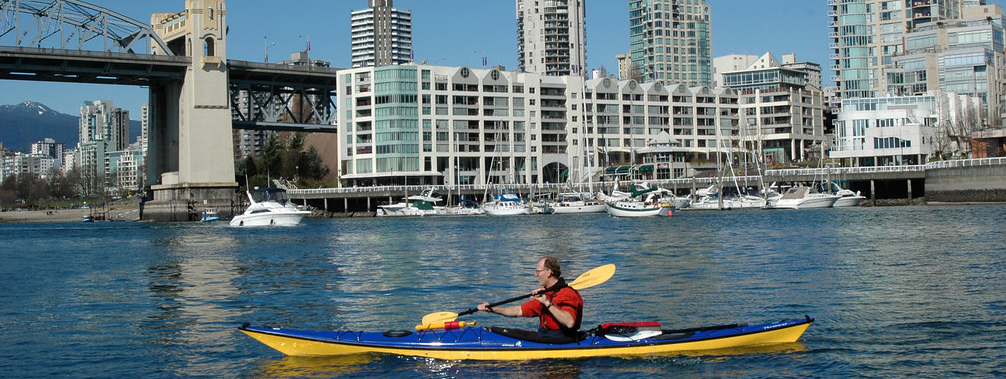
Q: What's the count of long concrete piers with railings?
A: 1